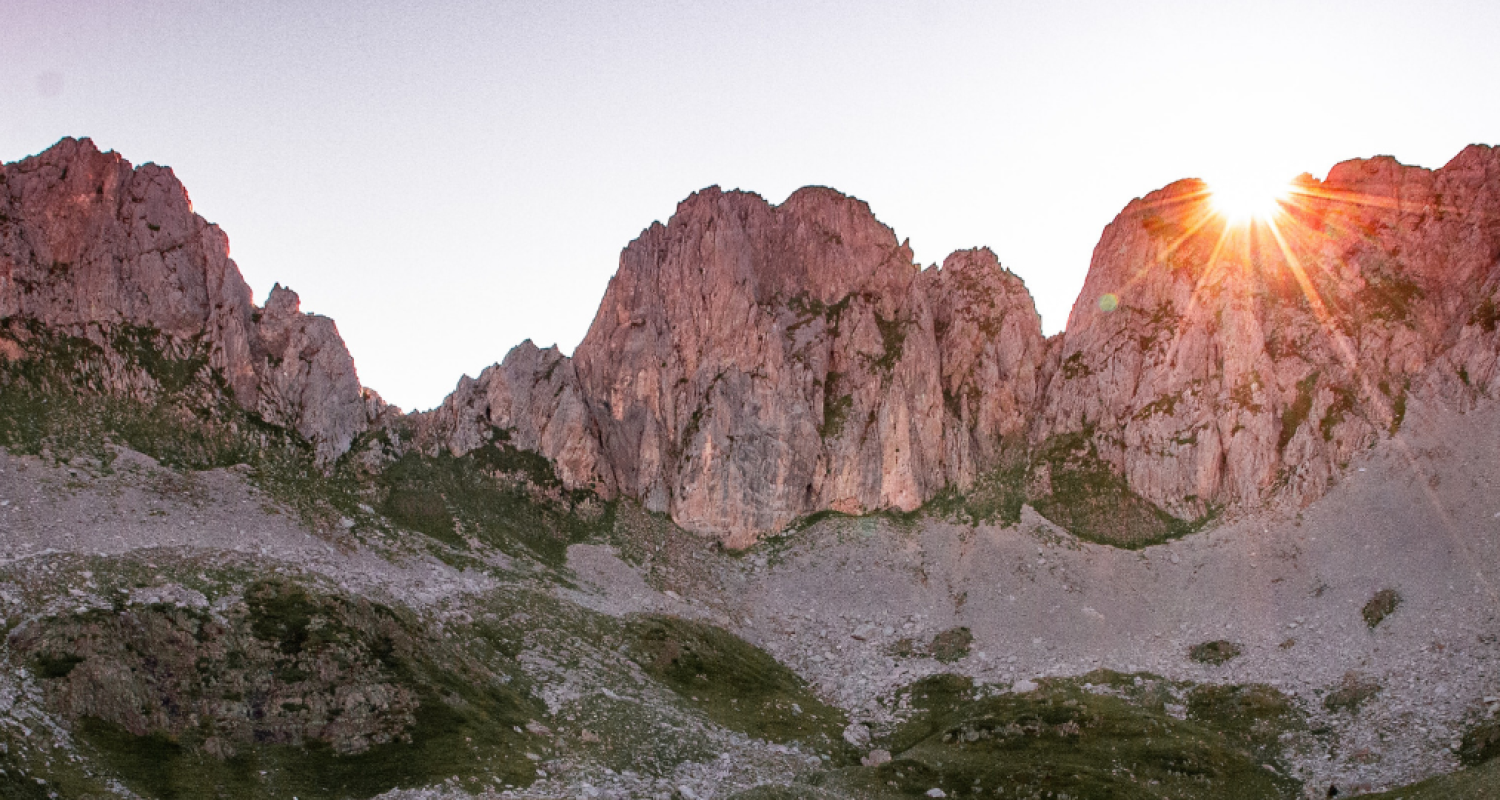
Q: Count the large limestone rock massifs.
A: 3